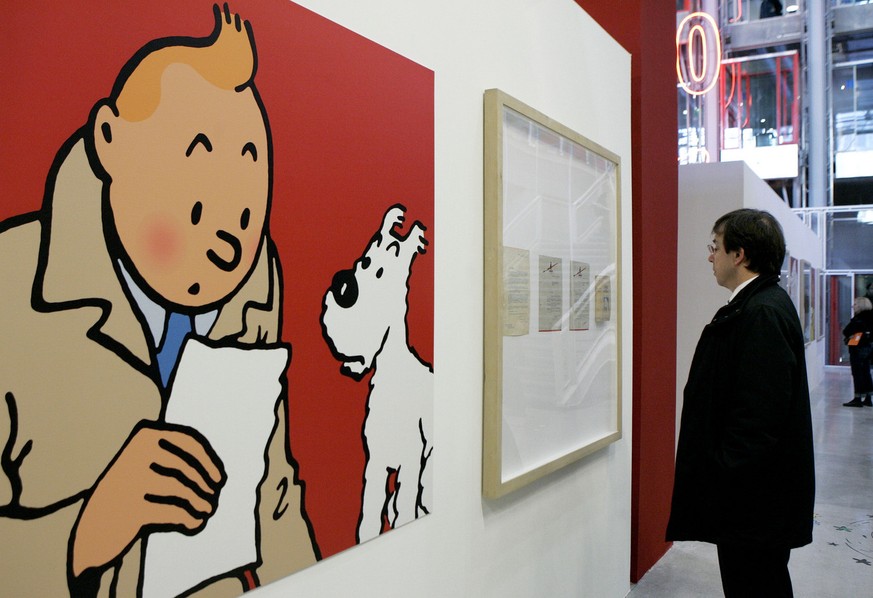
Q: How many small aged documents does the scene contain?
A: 4